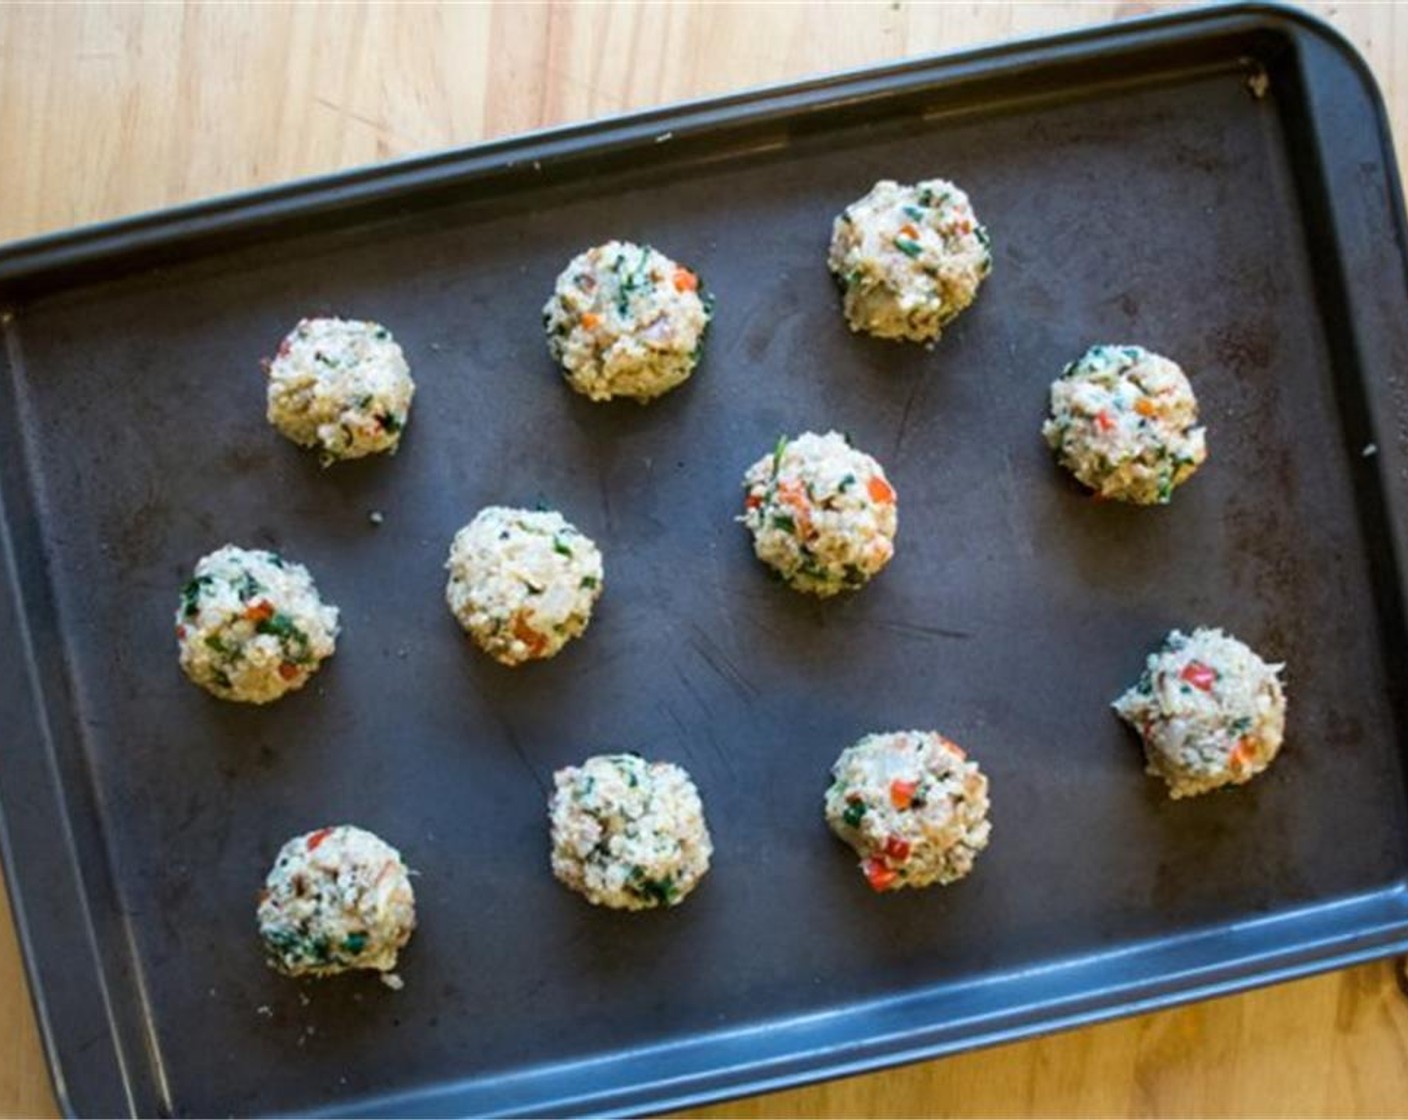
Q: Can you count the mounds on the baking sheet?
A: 11